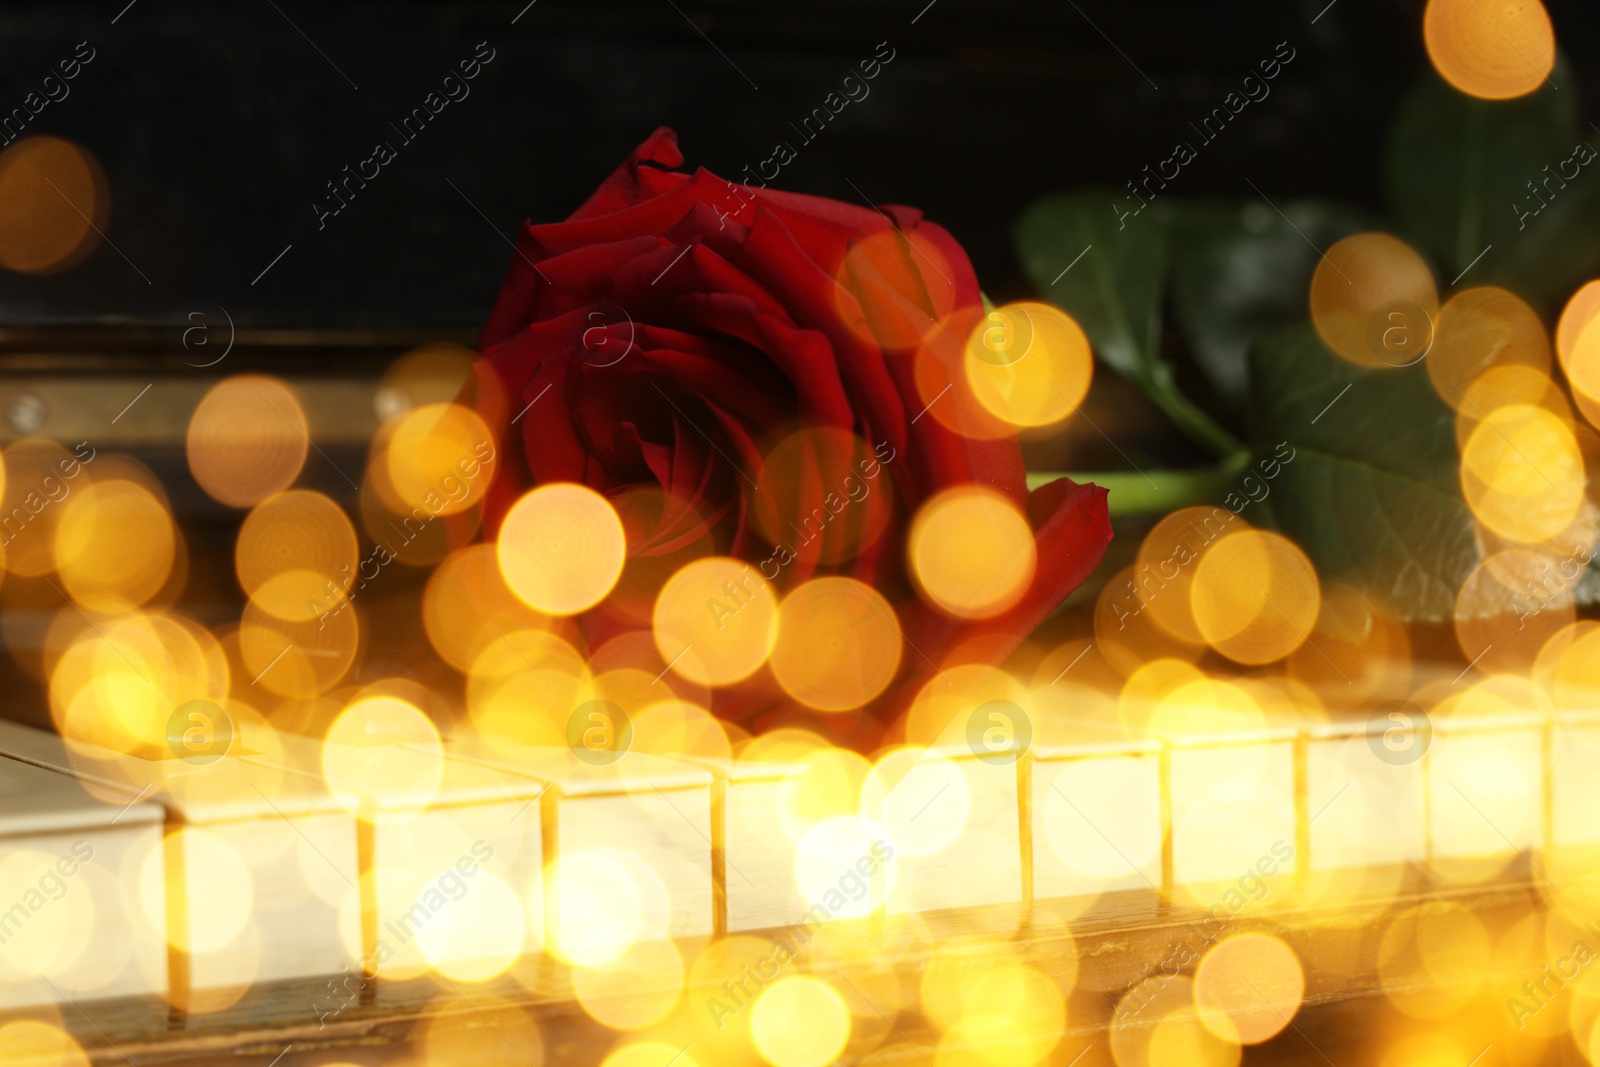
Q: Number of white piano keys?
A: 11